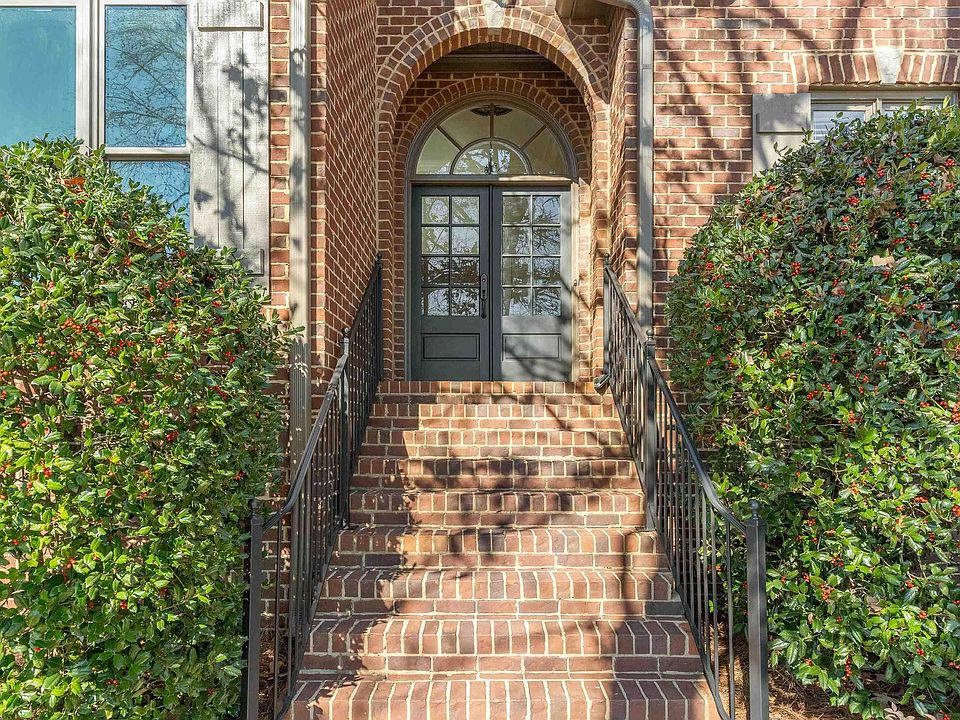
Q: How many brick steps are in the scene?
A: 9